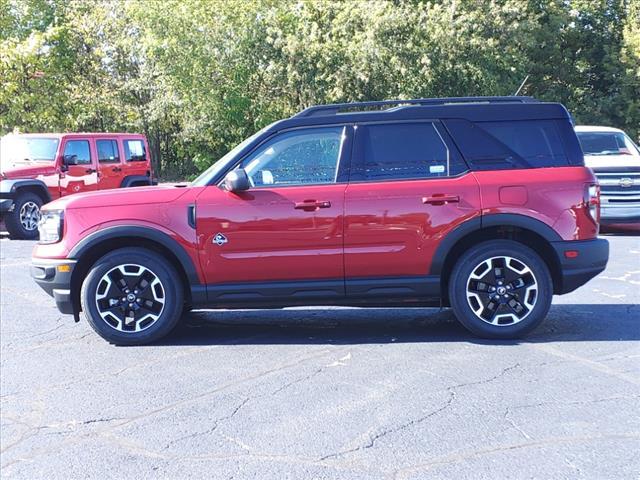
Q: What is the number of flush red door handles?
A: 2